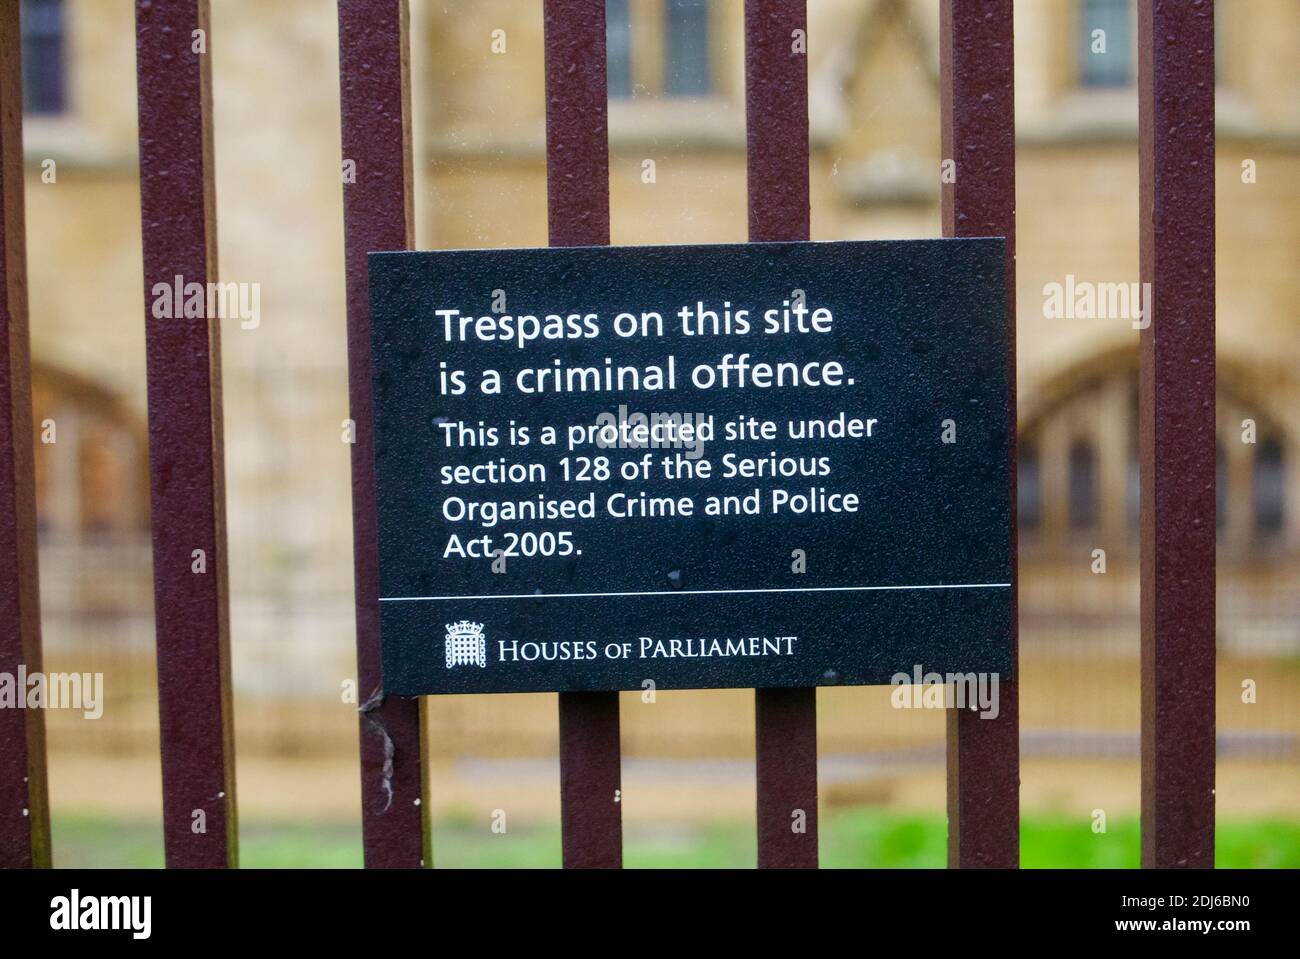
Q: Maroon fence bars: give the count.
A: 7